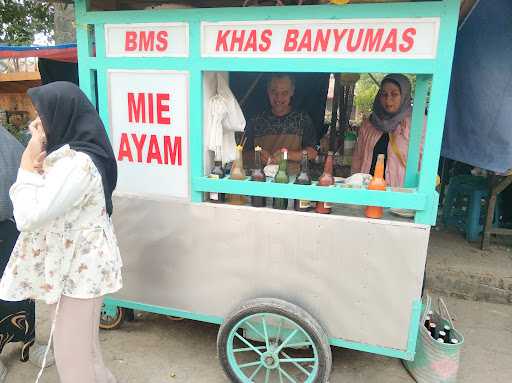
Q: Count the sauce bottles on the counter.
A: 7